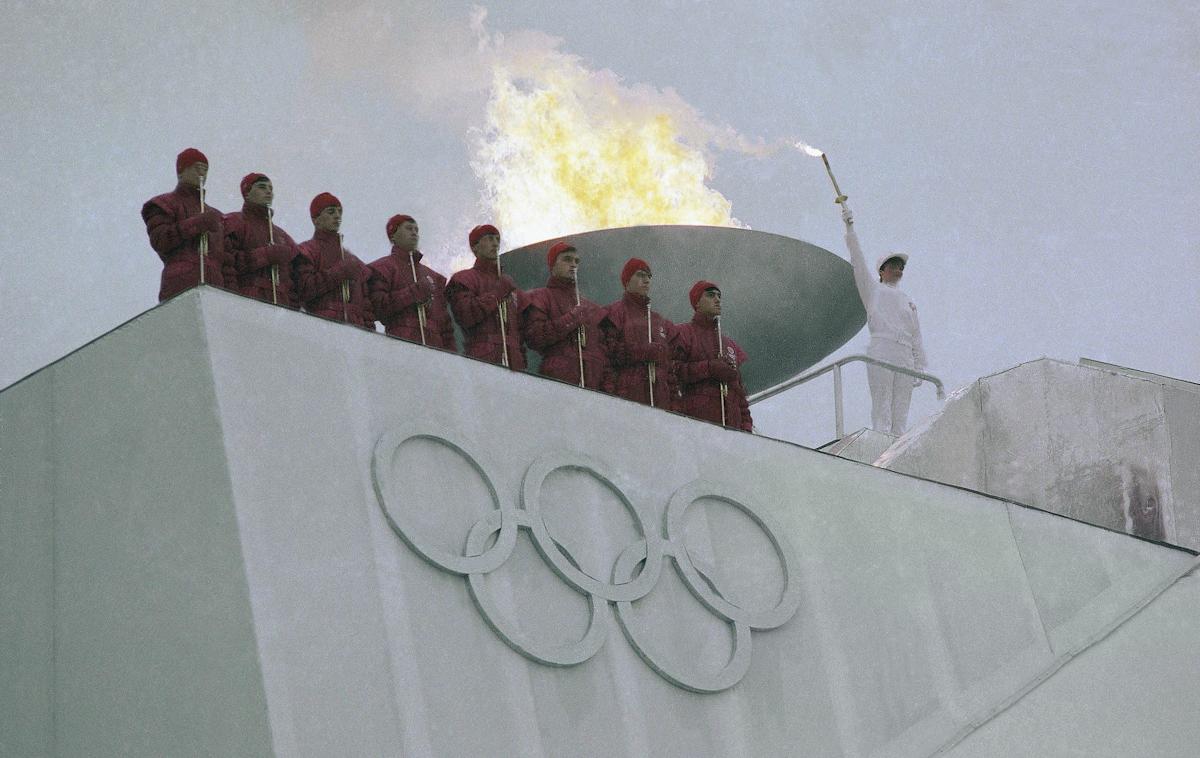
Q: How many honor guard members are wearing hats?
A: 8